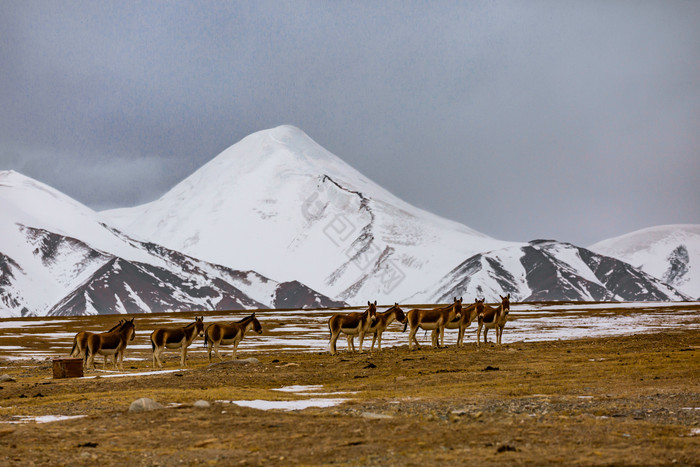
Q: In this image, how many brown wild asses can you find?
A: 9